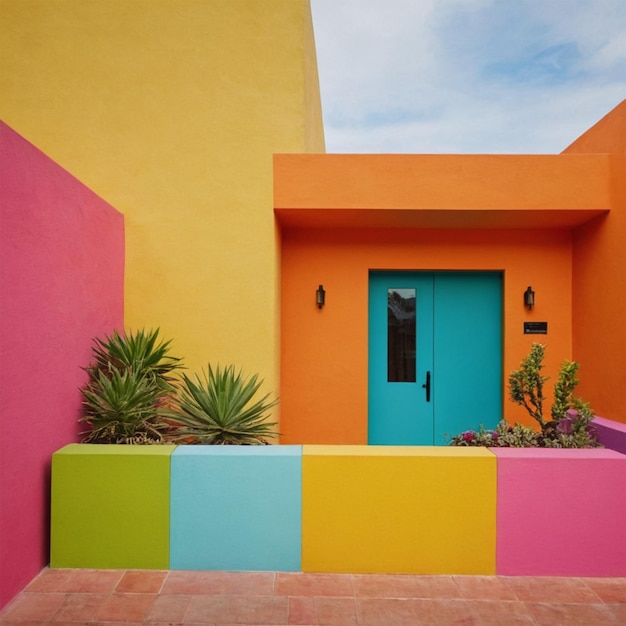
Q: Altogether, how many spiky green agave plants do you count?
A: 3